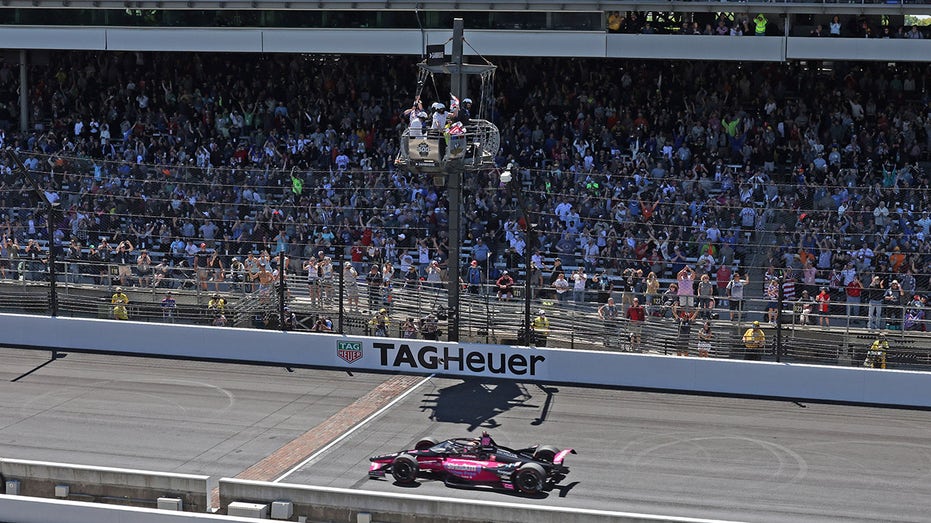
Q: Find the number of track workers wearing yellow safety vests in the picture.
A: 6